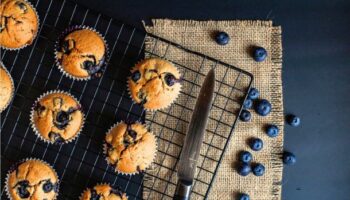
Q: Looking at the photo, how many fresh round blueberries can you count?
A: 14